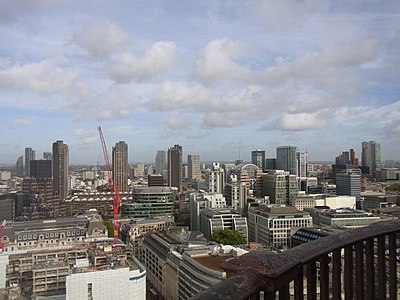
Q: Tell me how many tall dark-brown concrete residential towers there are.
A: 3